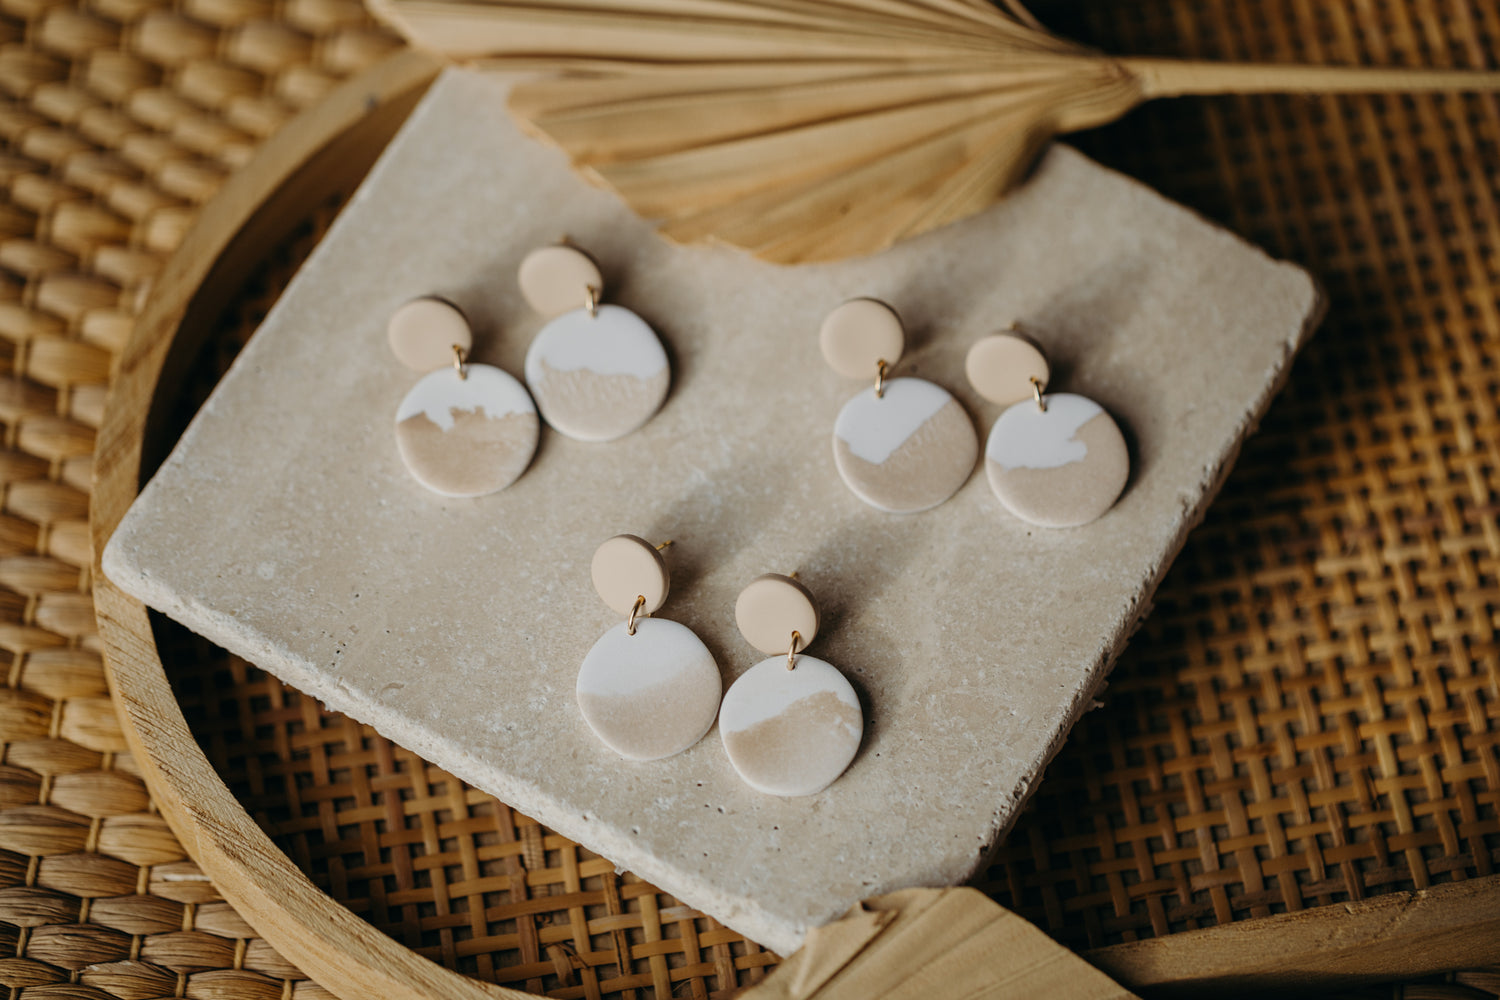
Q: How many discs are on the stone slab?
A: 12